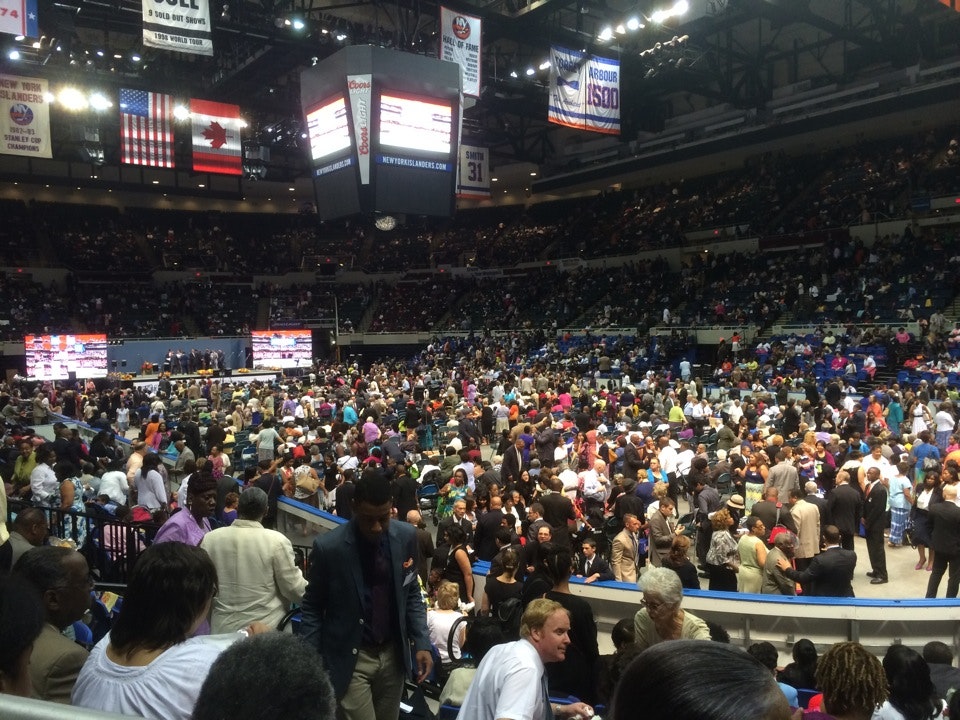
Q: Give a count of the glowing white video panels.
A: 4